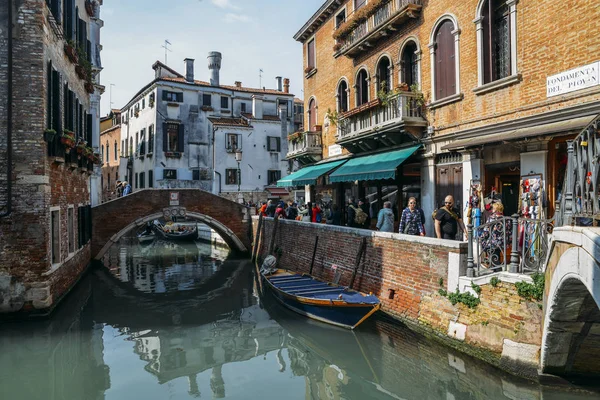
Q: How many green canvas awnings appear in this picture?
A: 2